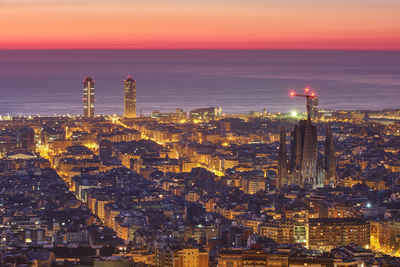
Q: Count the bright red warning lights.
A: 3